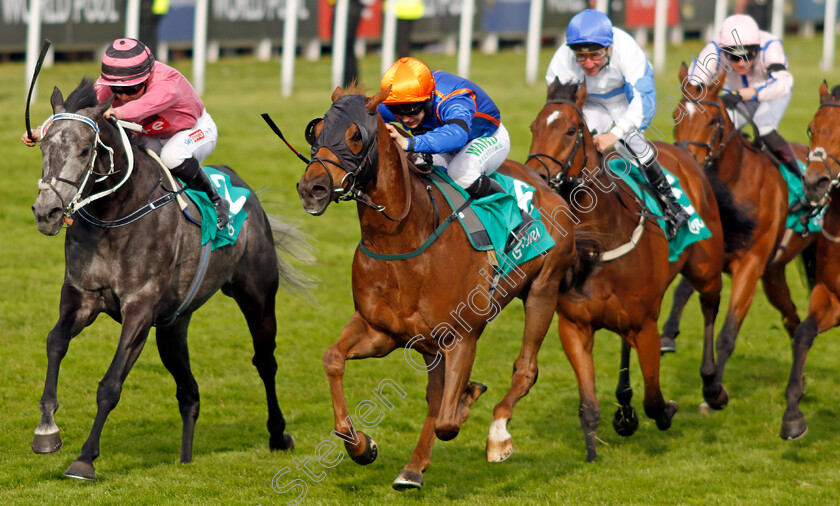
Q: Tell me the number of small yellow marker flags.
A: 0